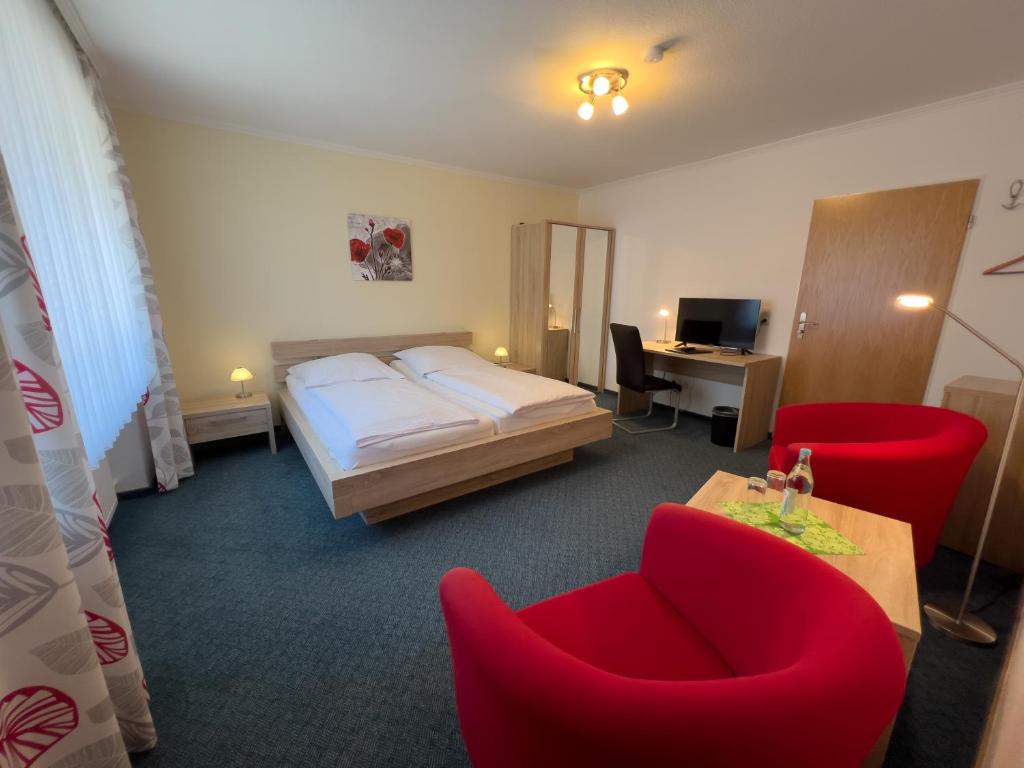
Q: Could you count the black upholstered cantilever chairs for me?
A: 1